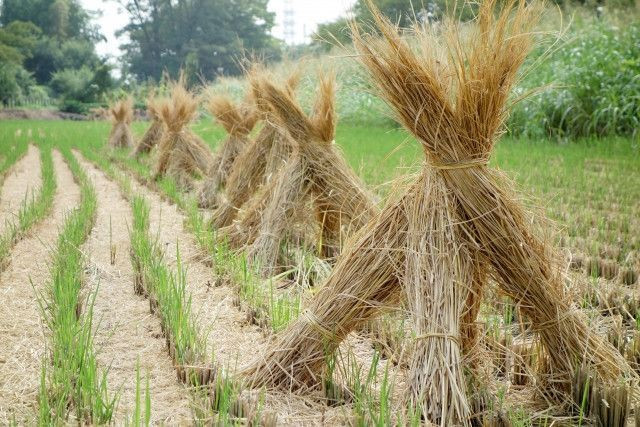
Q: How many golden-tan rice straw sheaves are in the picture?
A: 7